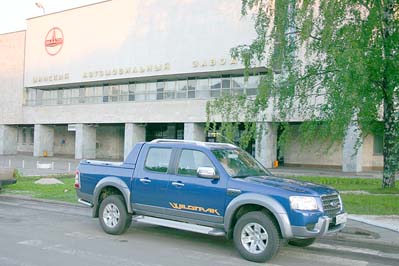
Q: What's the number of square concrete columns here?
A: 7